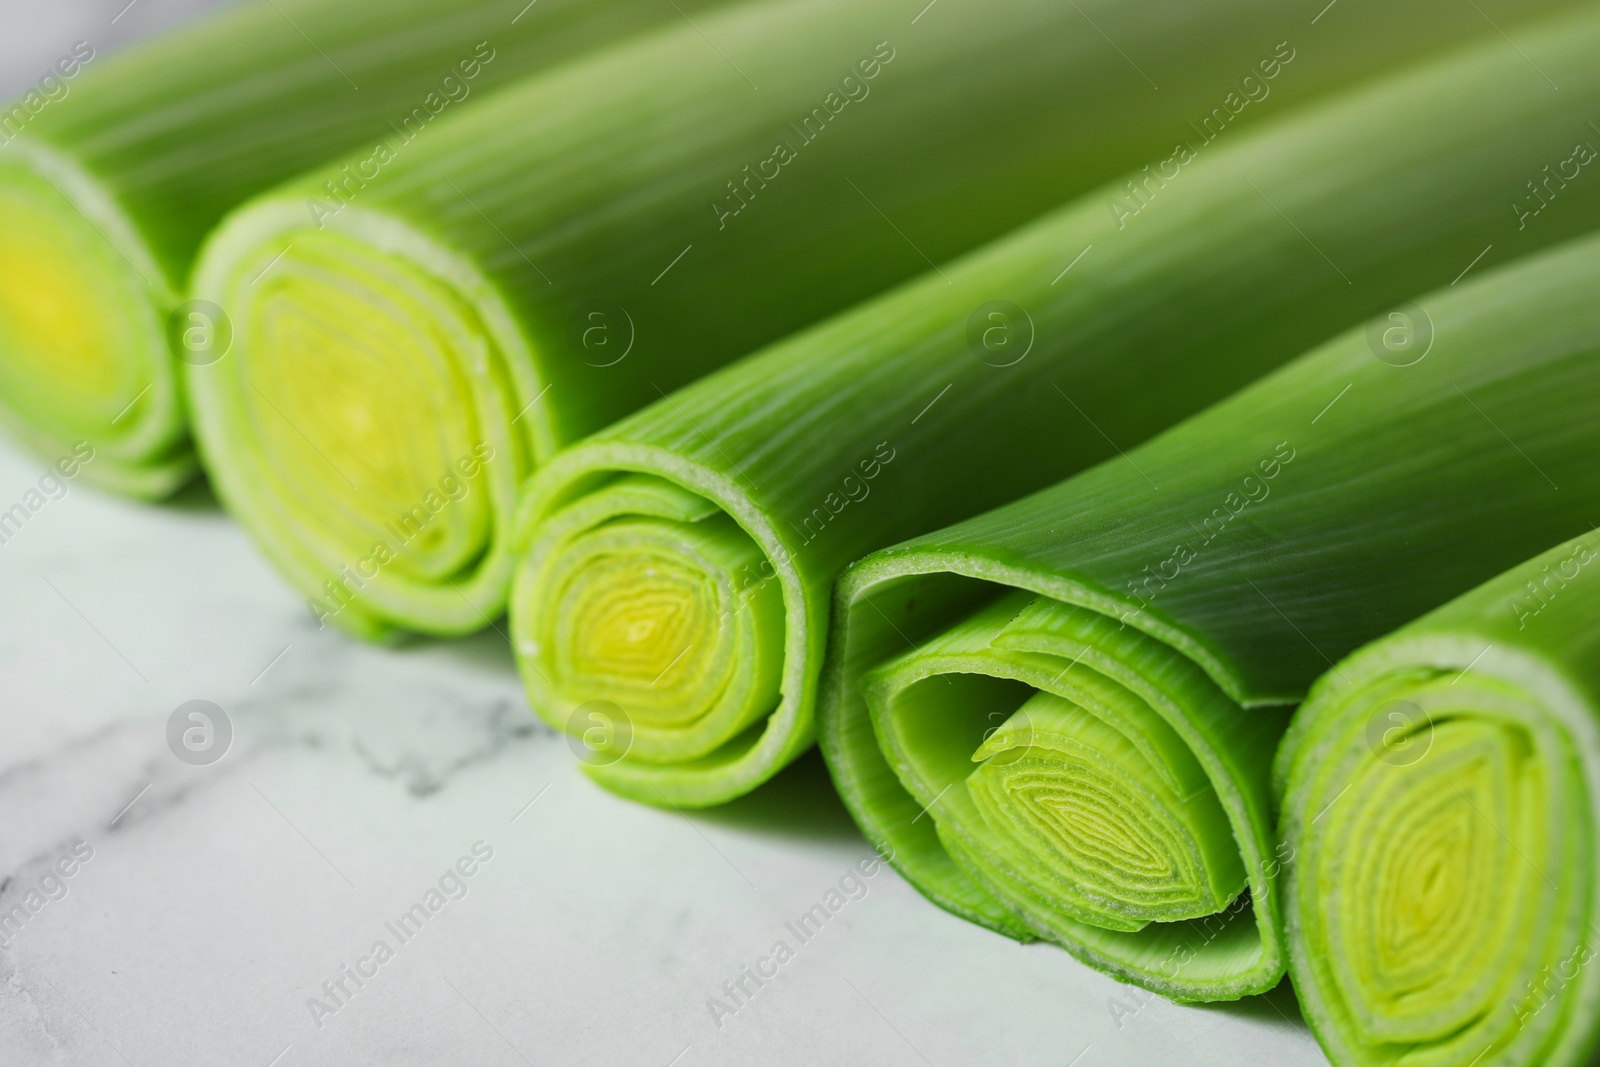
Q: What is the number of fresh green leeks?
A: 5